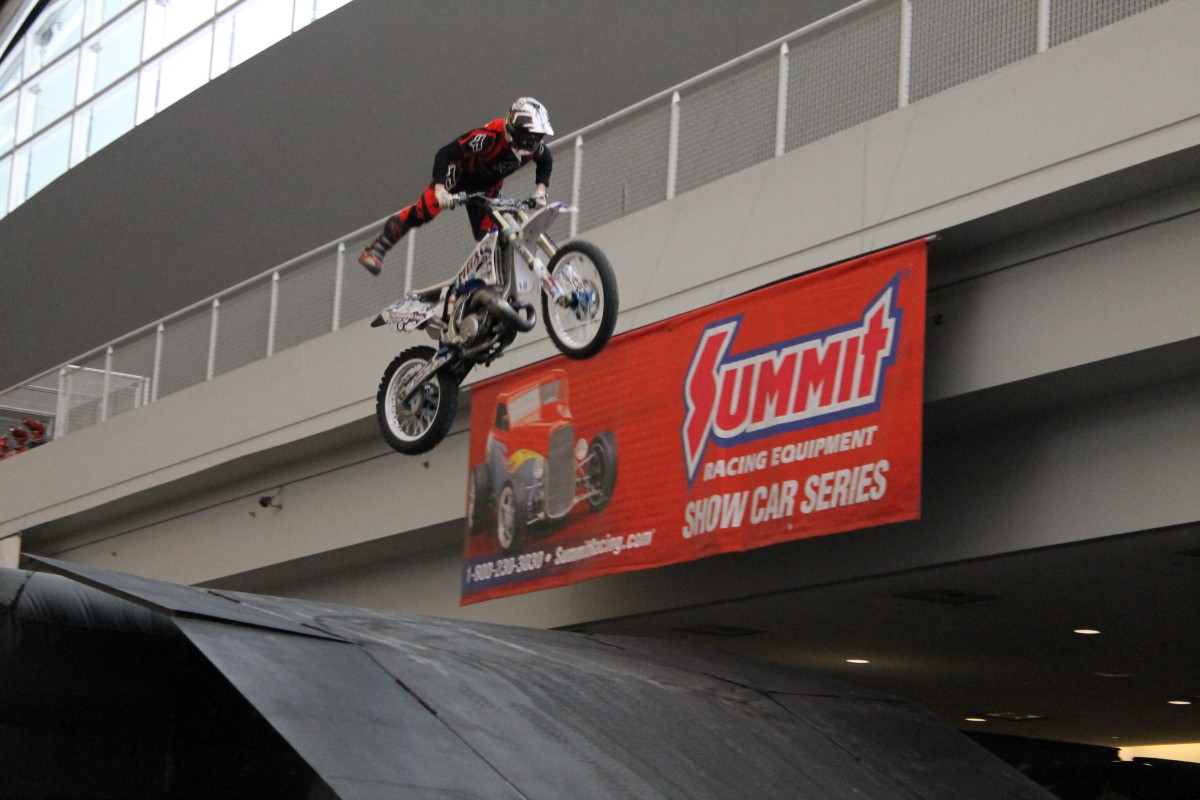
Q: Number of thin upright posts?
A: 12